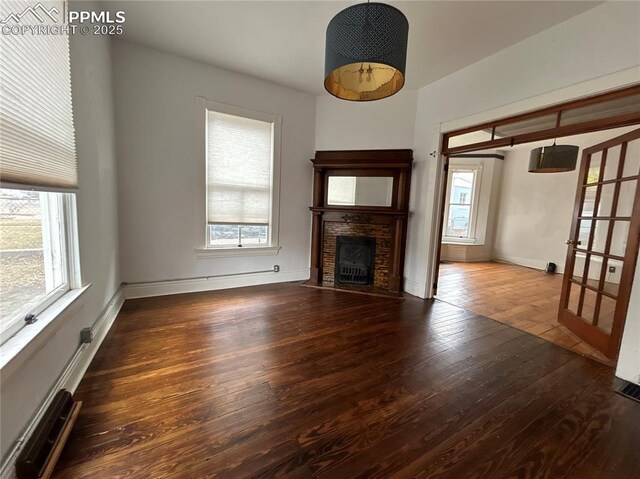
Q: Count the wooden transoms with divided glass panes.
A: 1